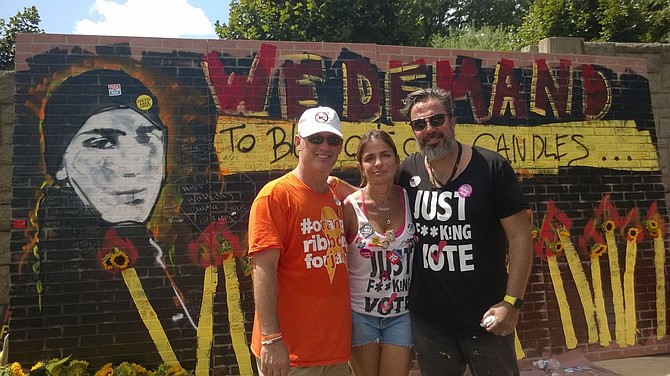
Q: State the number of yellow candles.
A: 10